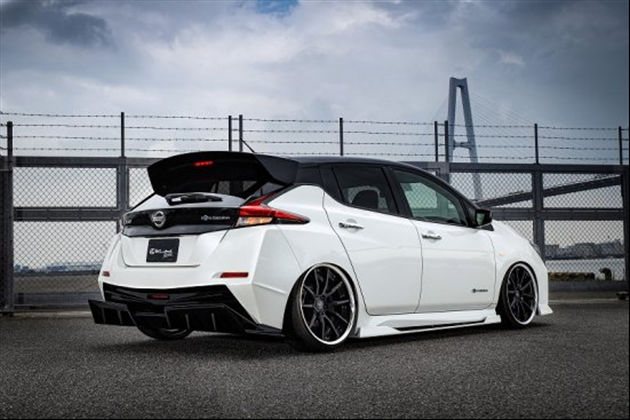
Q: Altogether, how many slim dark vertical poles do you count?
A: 9